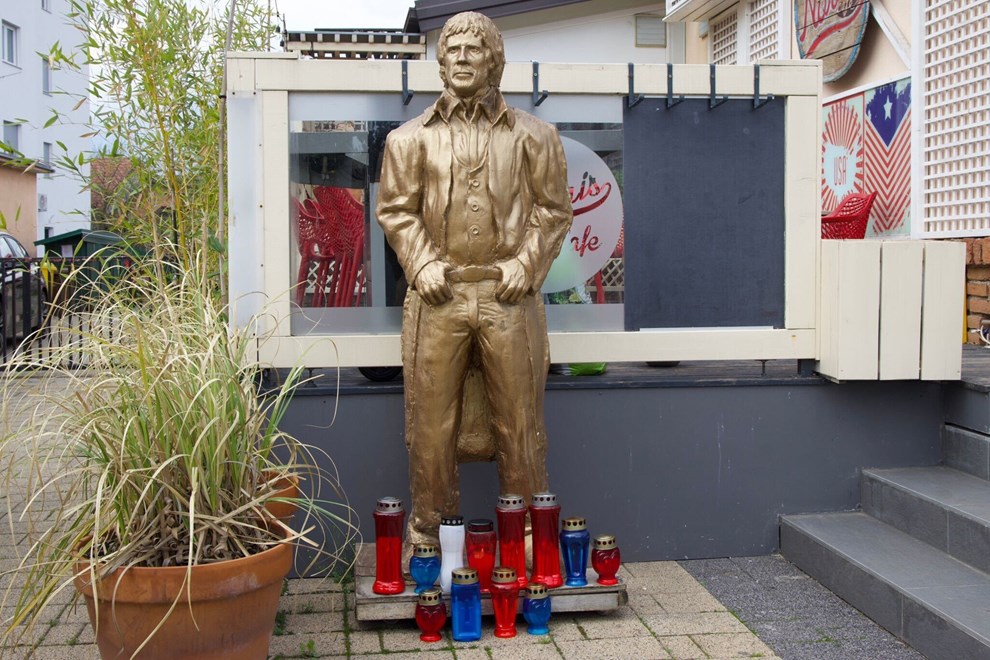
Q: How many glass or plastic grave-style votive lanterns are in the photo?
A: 12